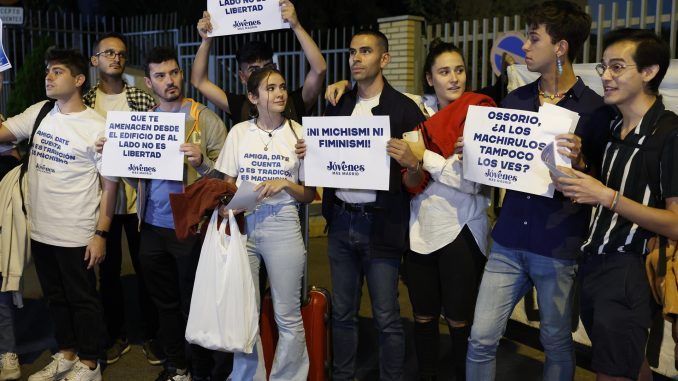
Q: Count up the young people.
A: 9